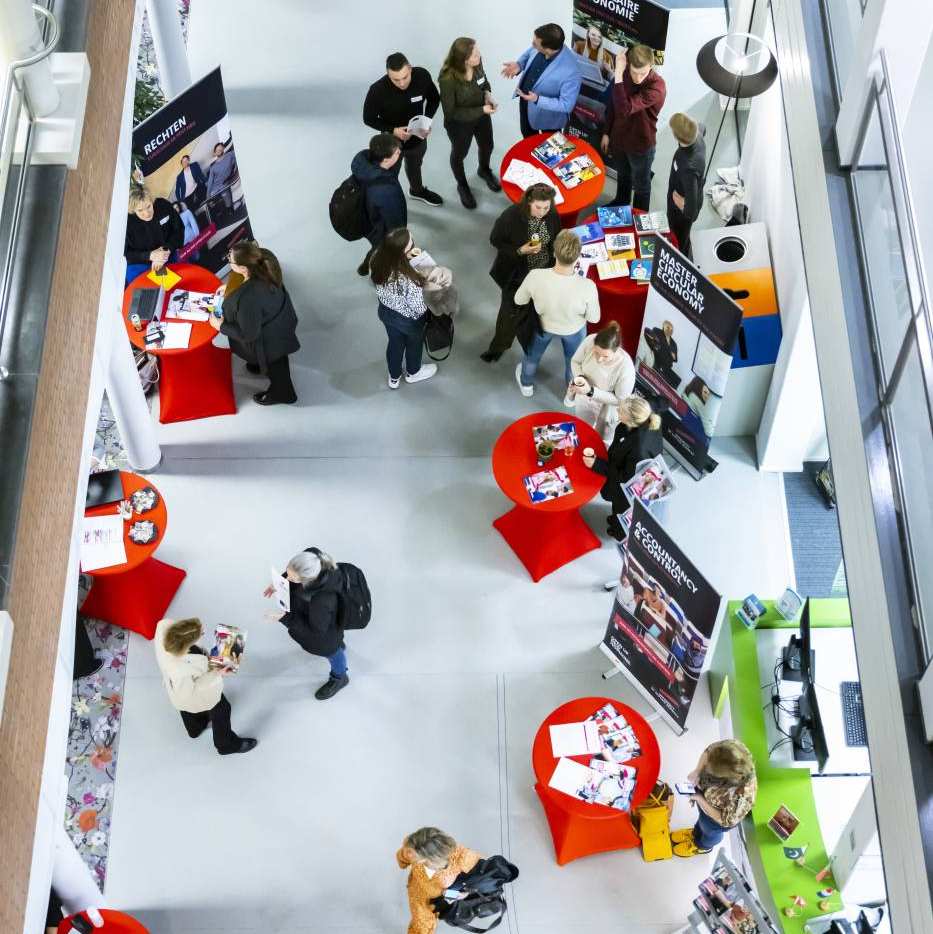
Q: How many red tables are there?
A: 7